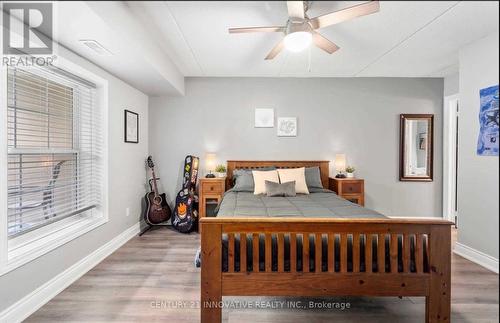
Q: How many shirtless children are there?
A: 0